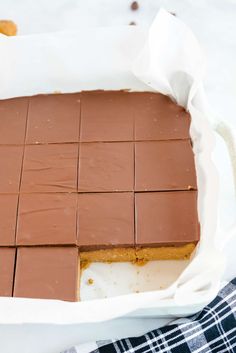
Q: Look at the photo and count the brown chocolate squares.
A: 14